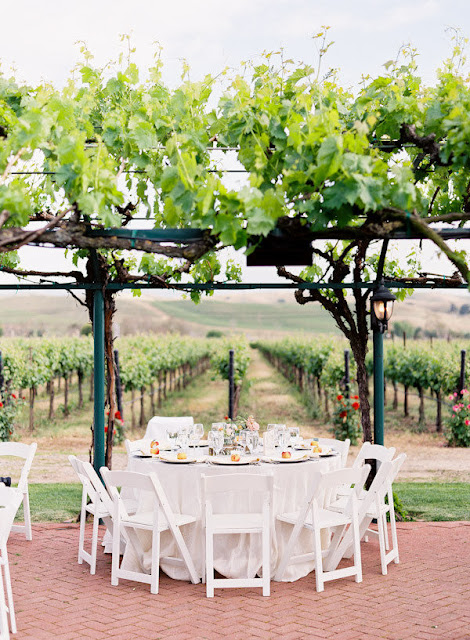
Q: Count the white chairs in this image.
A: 11